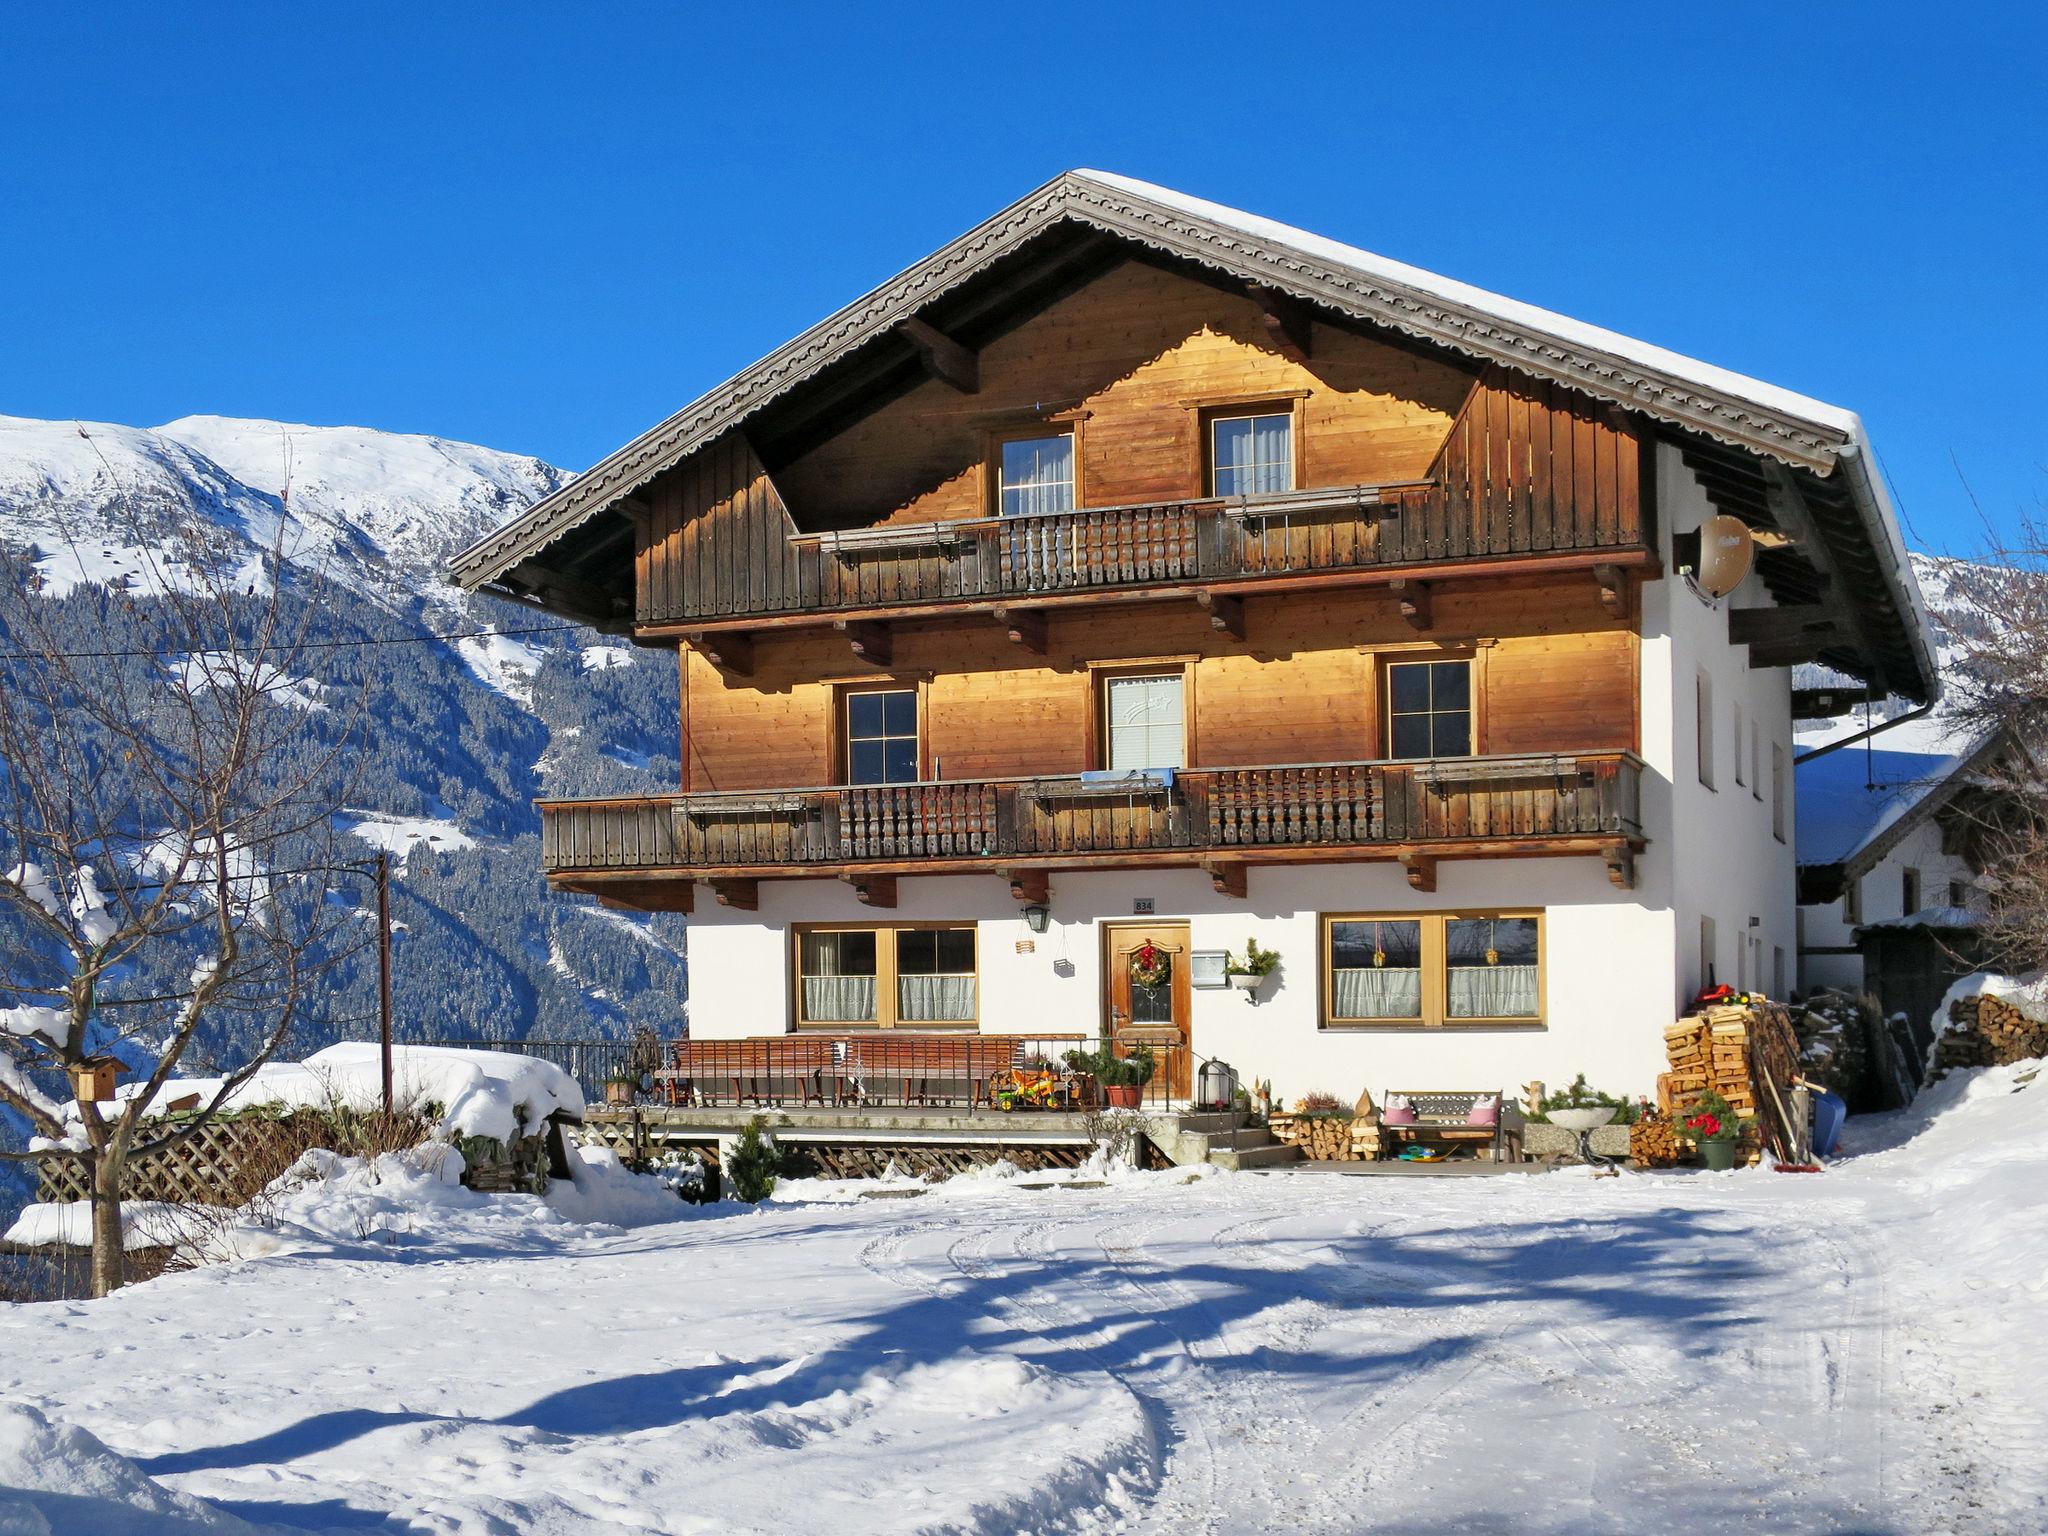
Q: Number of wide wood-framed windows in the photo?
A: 2